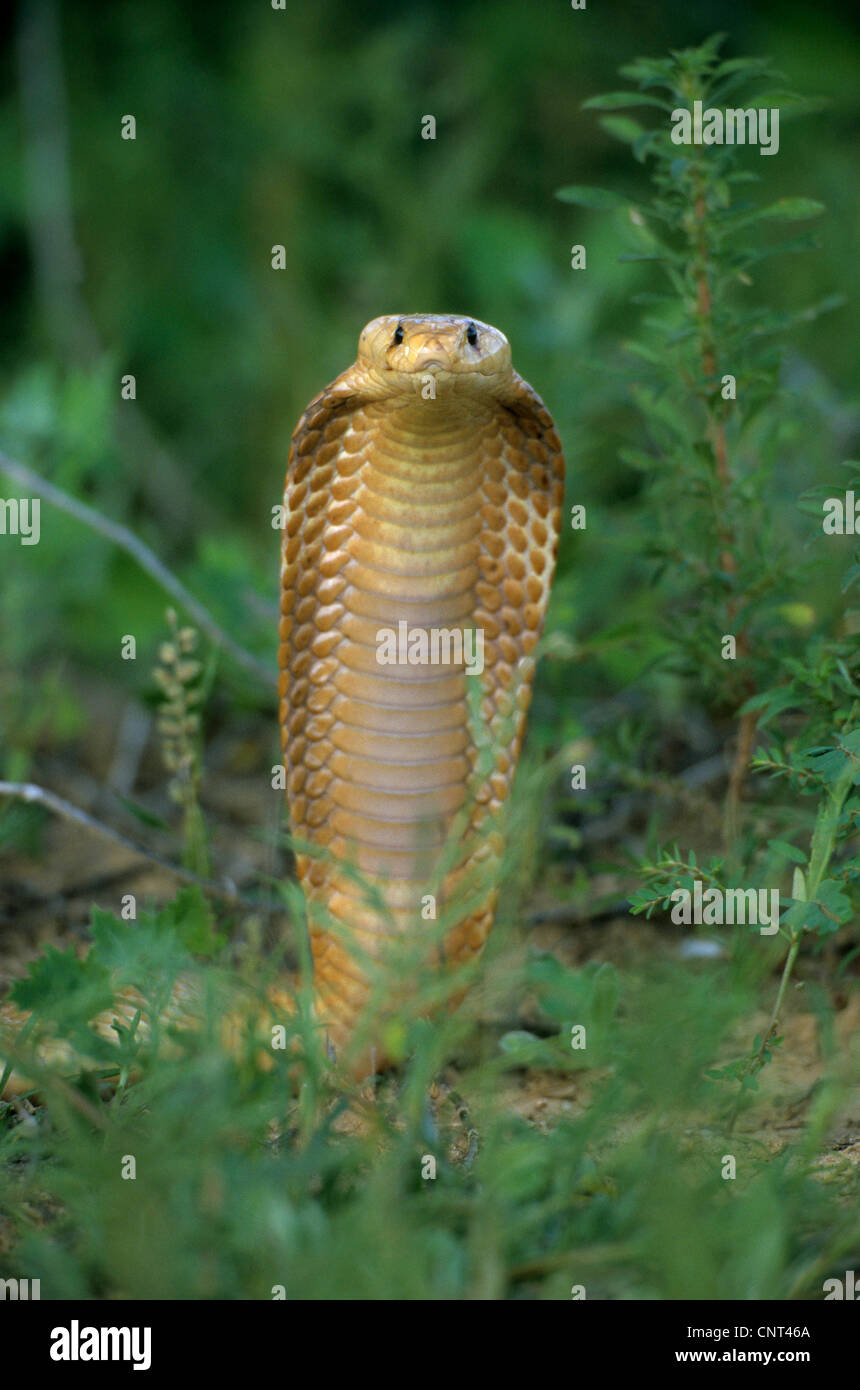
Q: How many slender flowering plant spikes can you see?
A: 1